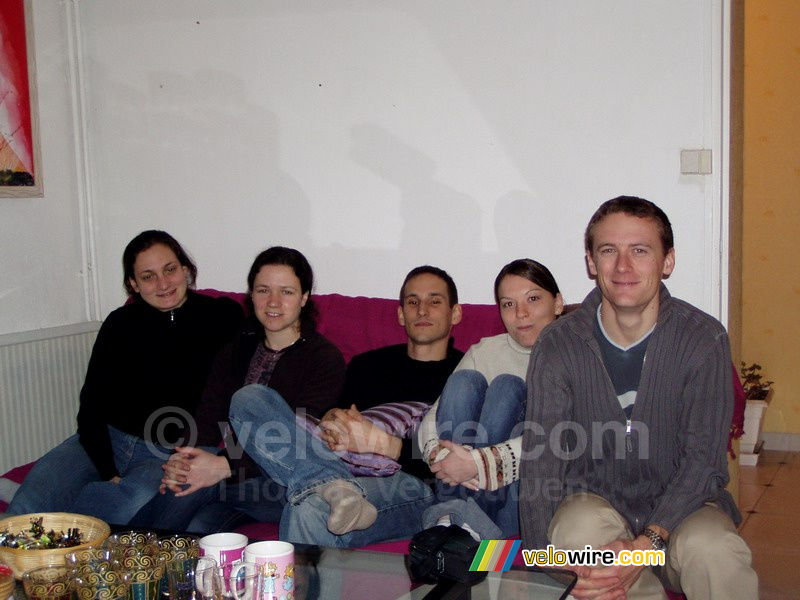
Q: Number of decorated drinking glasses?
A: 6